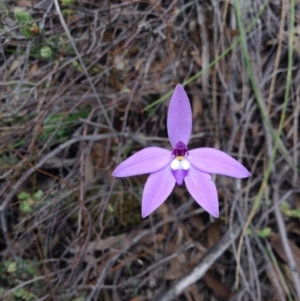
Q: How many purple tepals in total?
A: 5